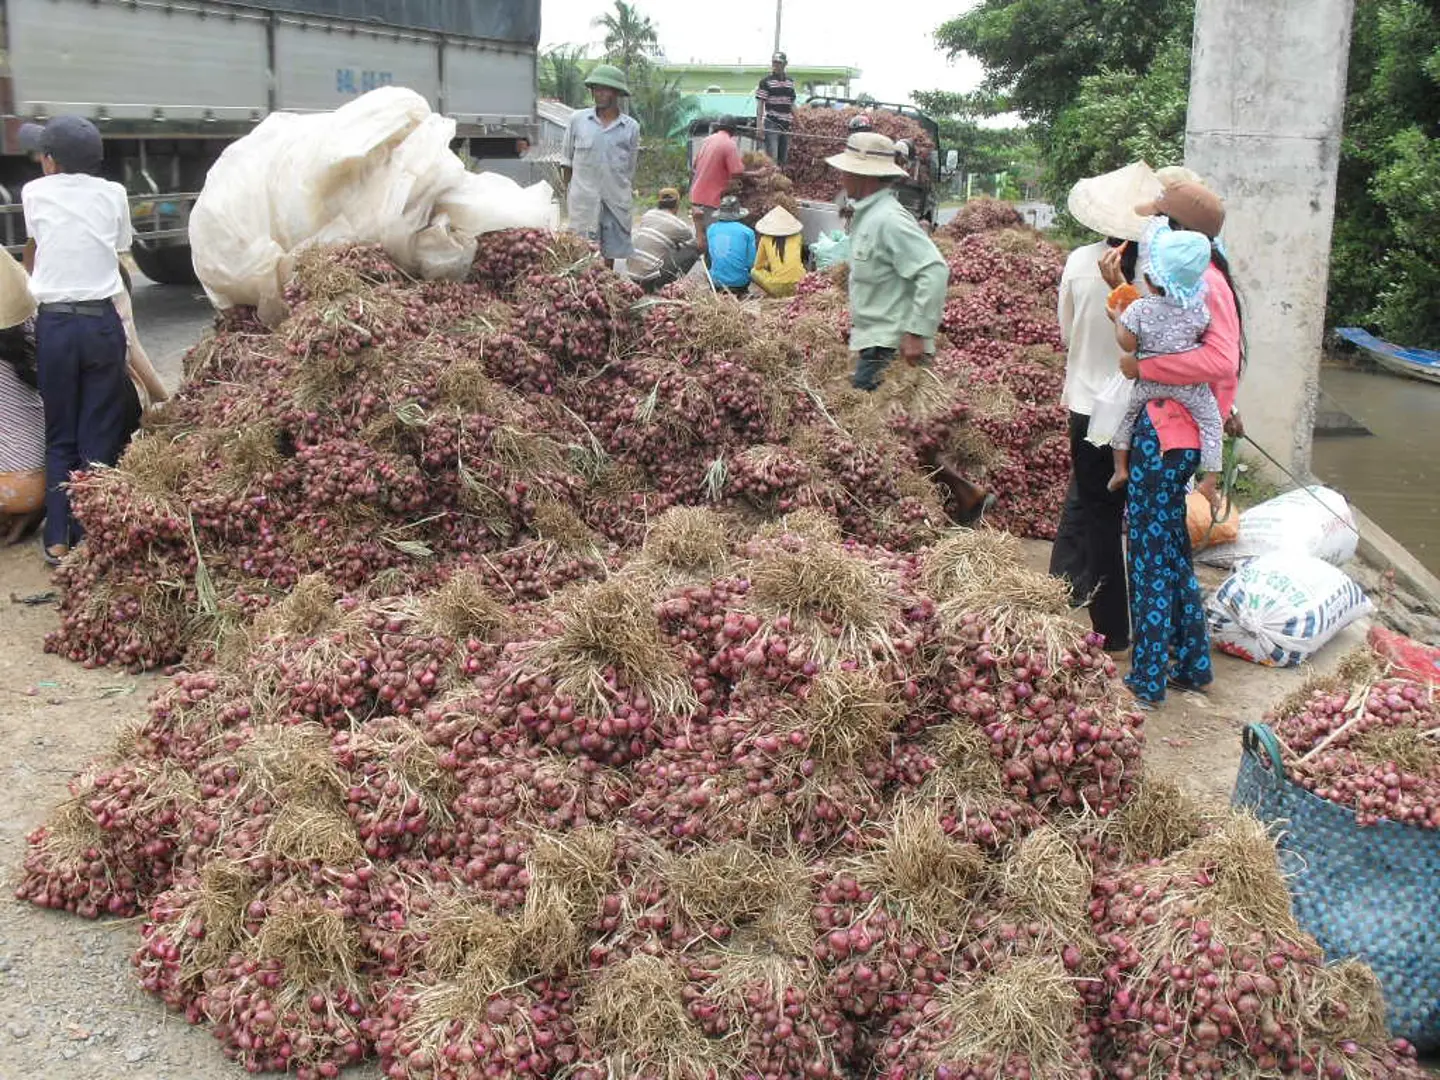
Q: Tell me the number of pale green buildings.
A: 1